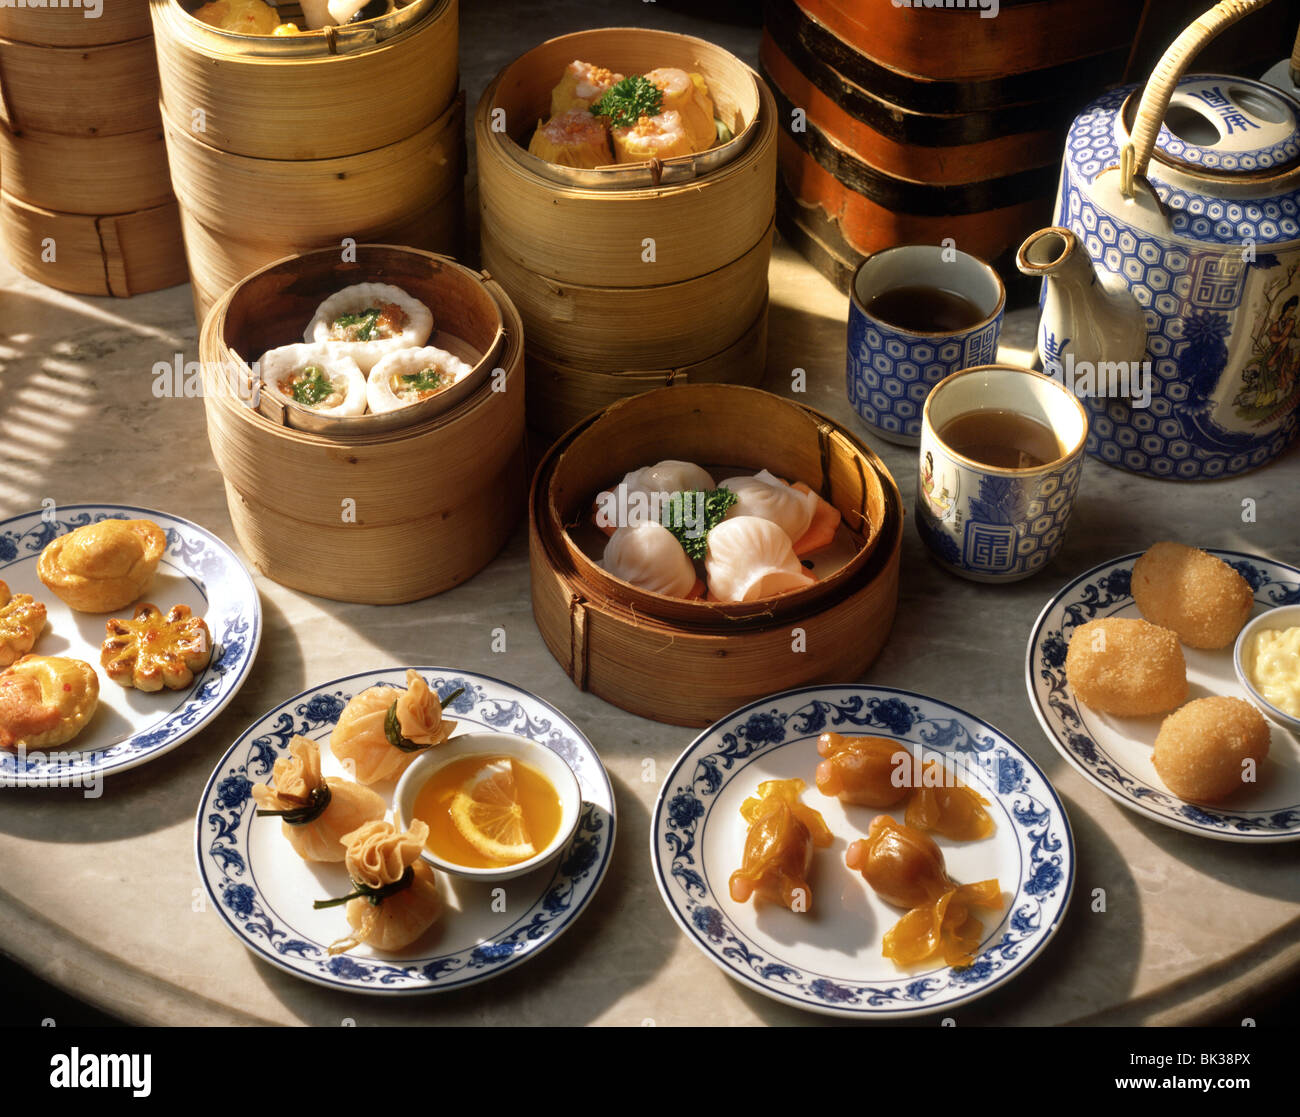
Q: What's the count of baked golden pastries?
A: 4